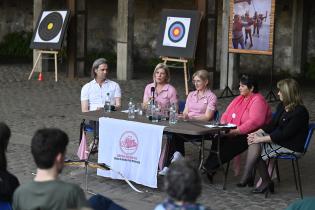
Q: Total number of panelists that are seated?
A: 5